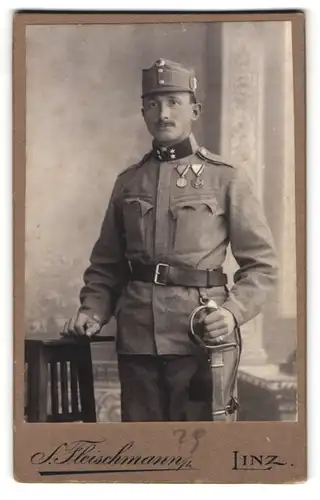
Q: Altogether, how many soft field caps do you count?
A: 1